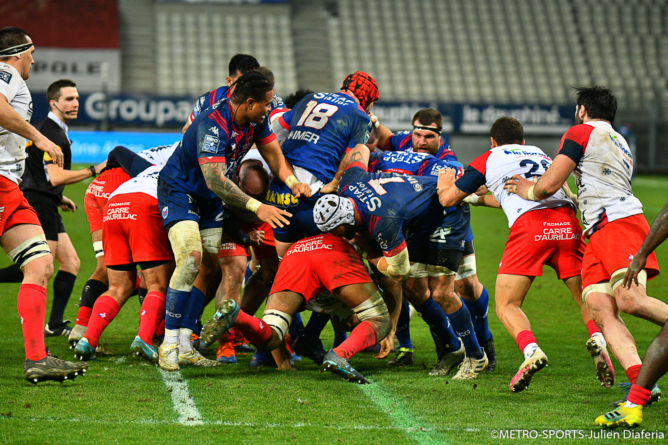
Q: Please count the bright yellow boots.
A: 1